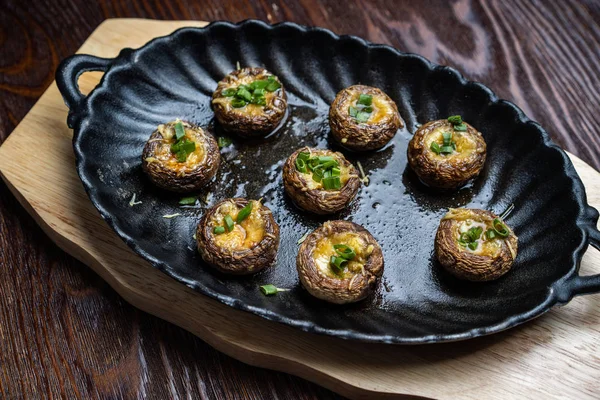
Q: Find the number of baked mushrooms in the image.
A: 8